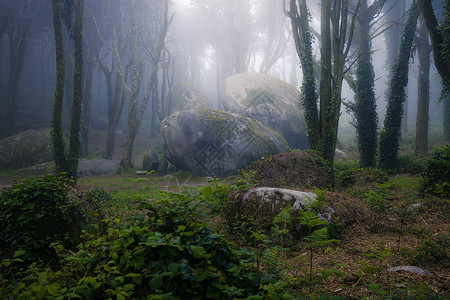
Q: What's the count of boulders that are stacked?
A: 3